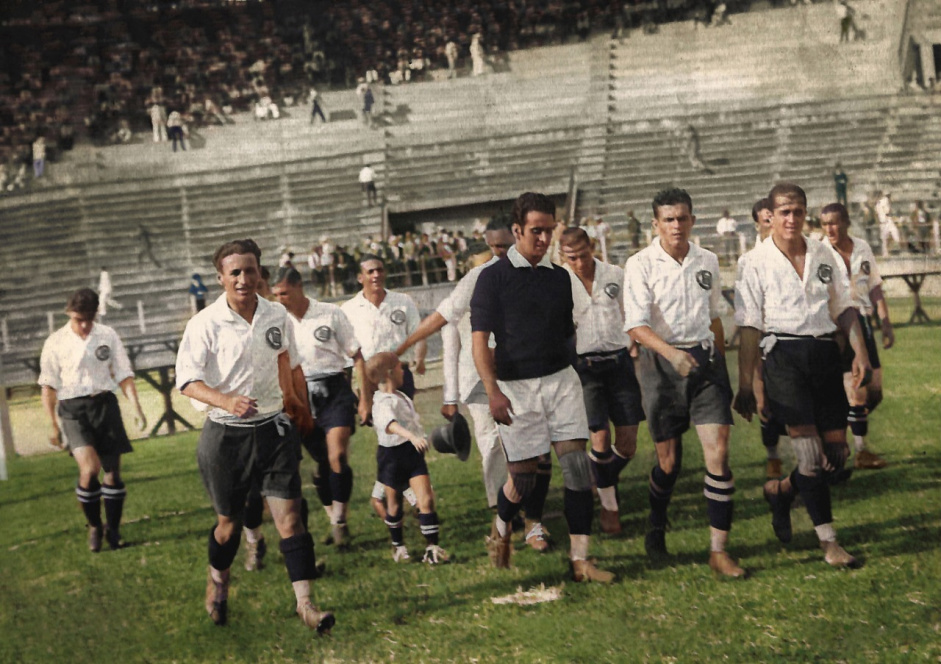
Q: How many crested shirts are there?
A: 8